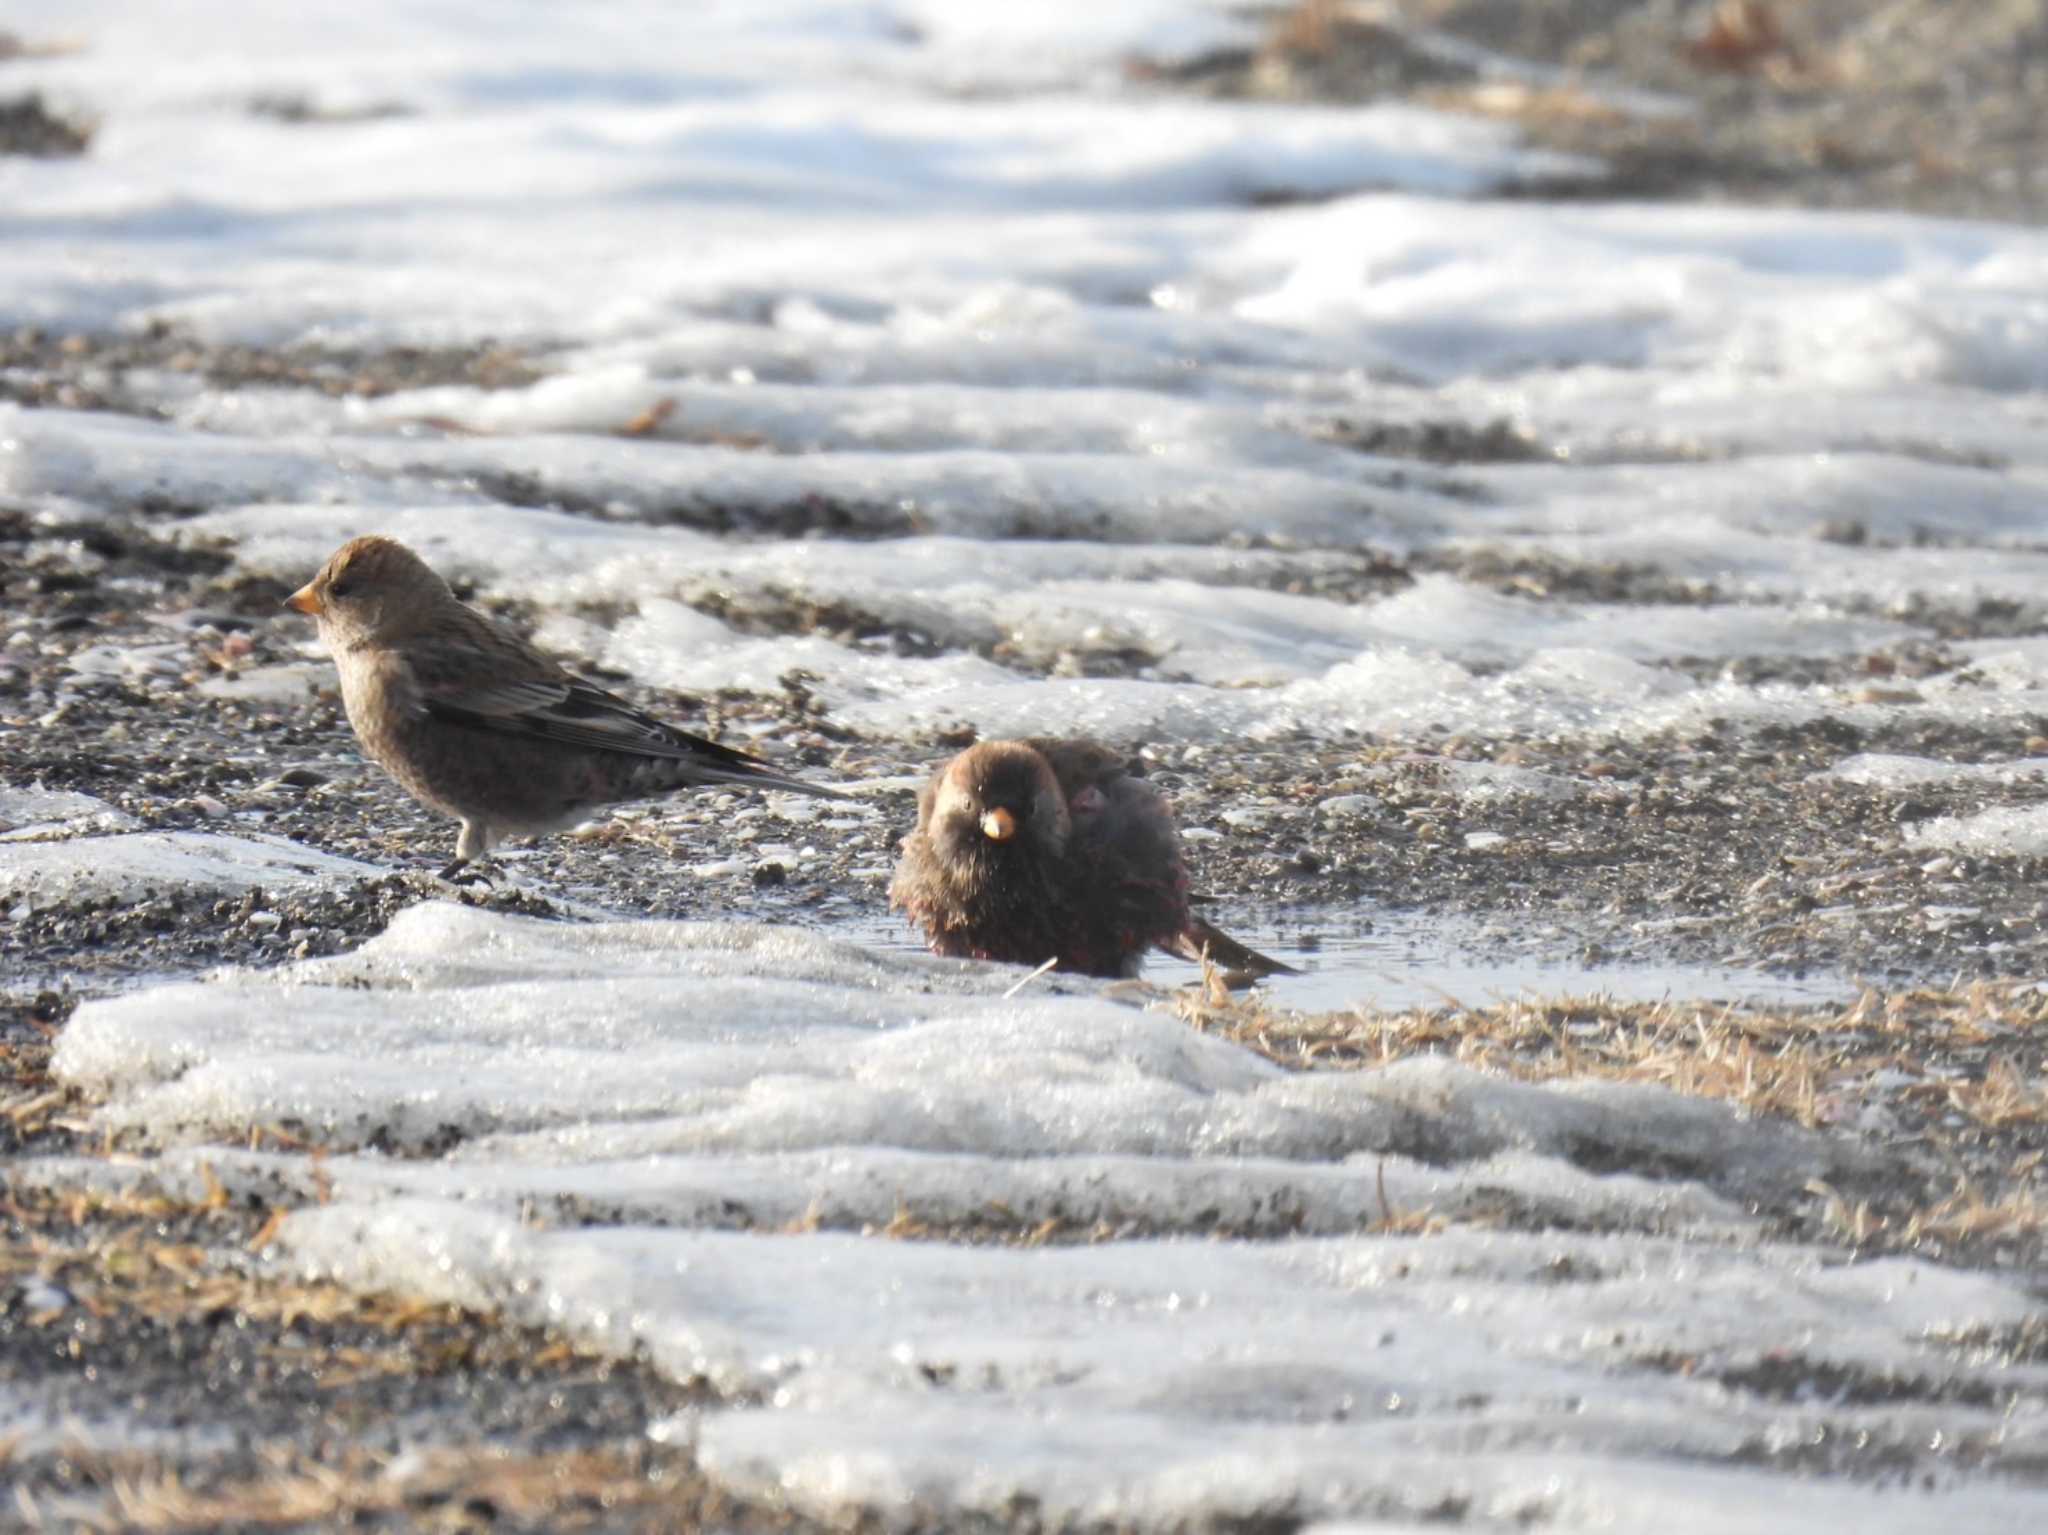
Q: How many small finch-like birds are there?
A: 2